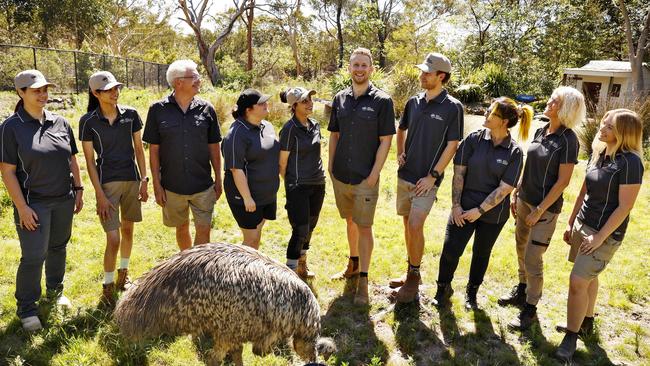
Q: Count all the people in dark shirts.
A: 10